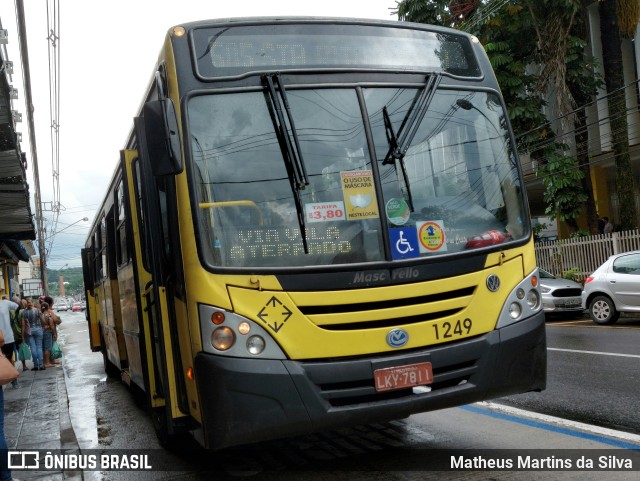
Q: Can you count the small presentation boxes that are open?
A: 0